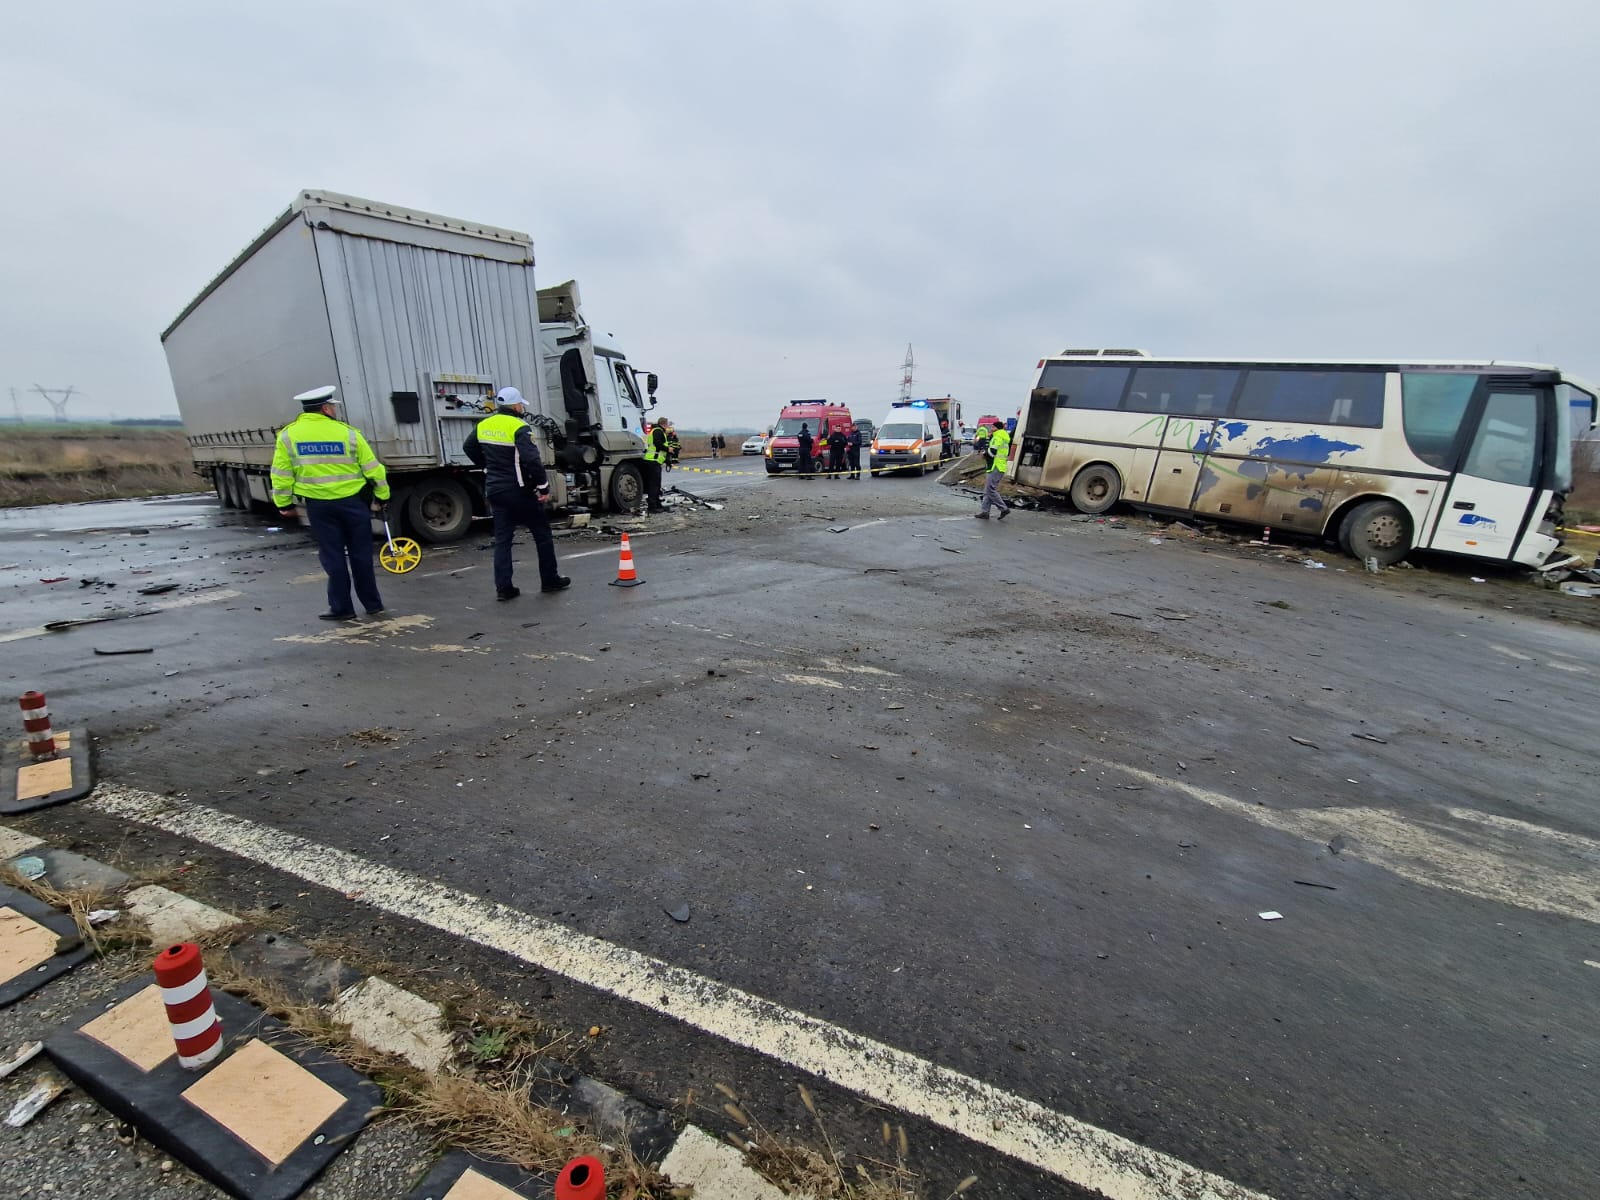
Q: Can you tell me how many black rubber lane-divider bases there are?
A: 4